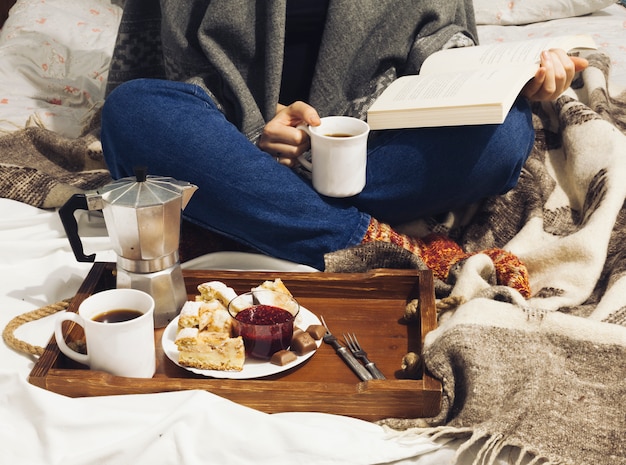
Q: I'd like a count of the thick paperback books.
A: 1